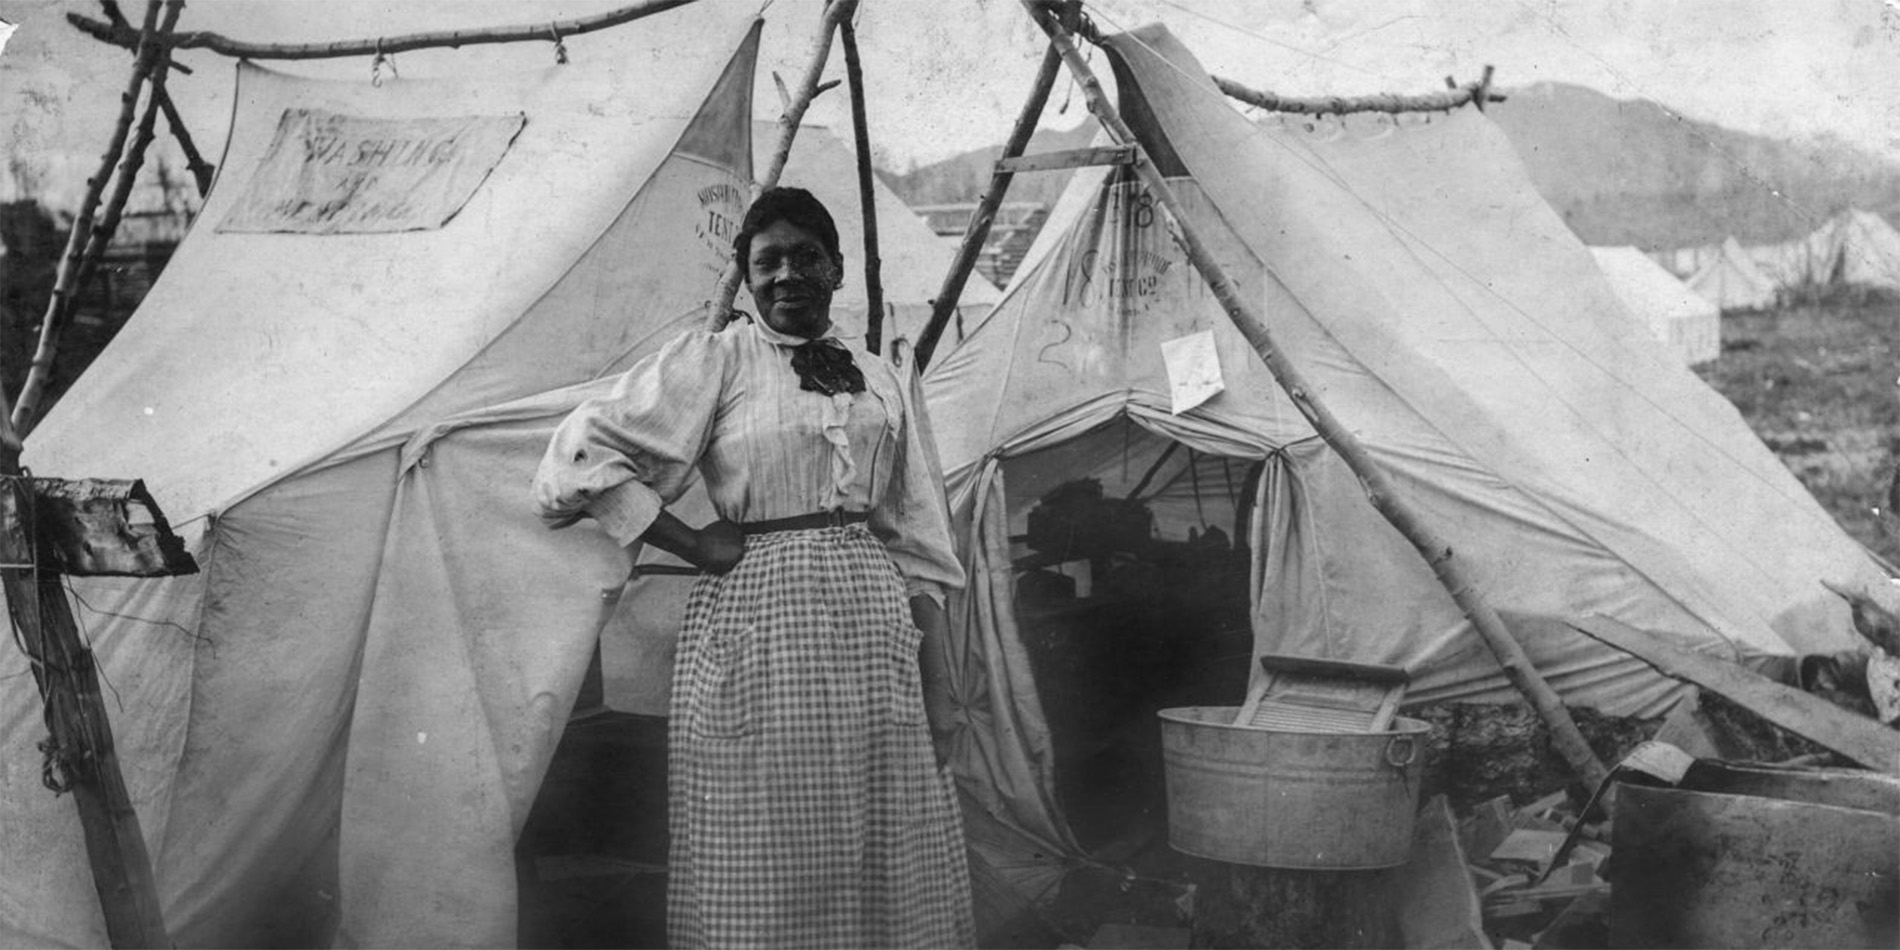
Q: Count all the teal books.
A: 0